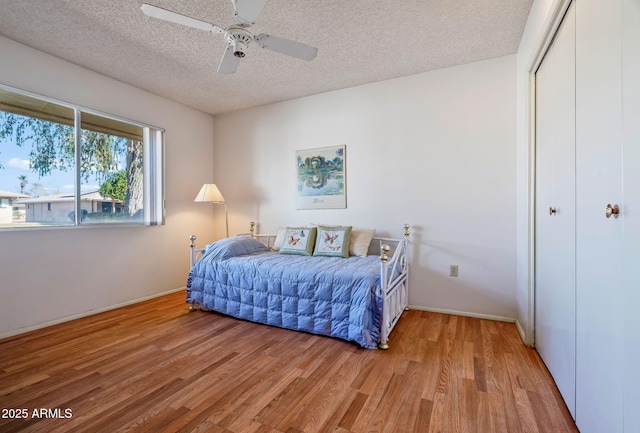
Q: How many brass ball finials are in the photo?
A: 4